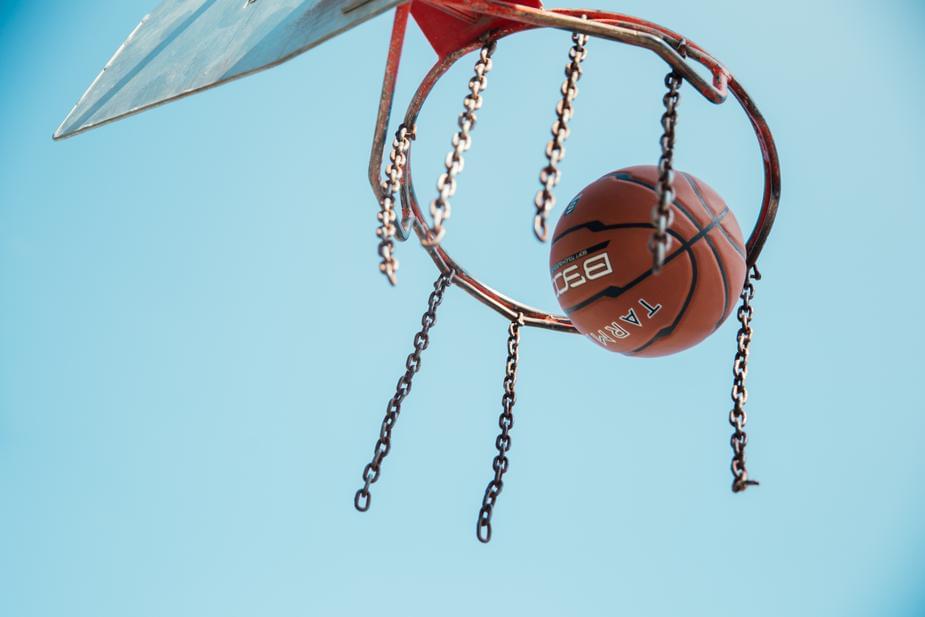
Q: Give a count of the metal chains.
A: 7